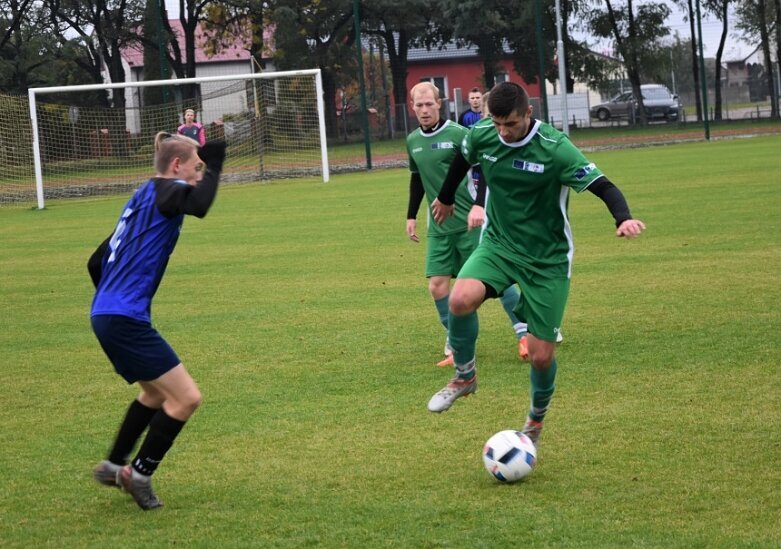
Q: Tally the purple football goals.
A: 0